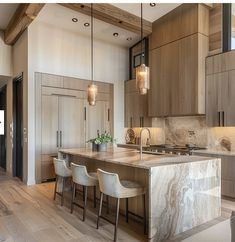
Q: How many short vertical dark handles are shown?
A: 9